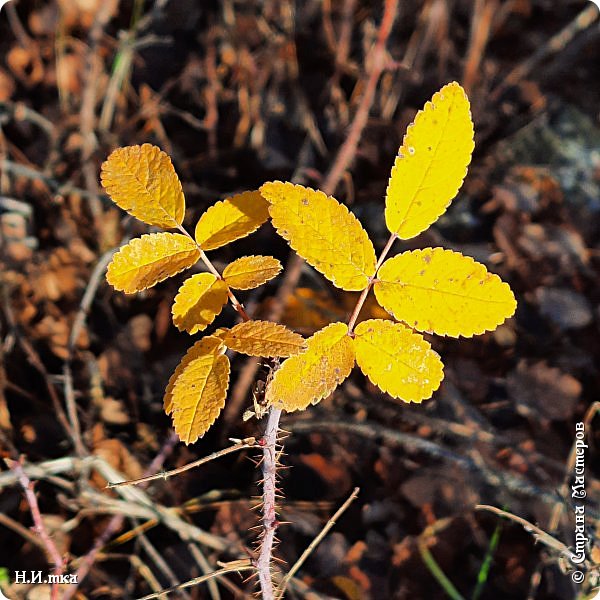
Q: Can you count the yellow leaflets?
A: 13